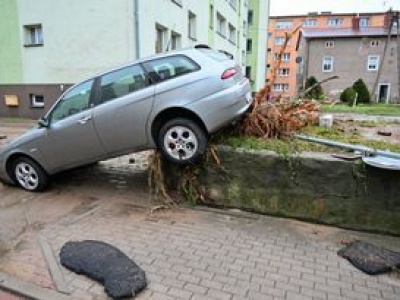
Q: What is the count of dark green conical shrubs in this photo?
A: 3